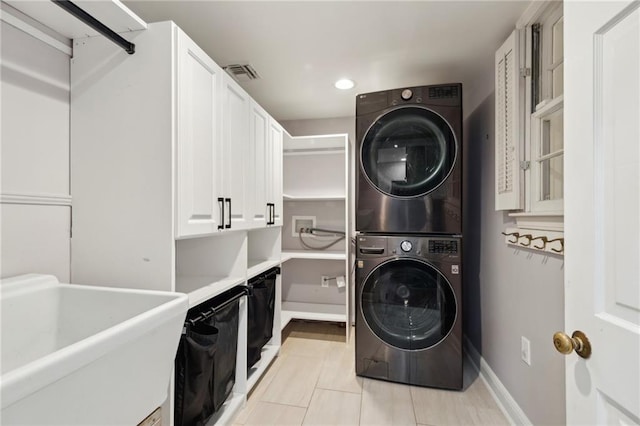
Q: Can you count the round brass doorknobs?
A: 1